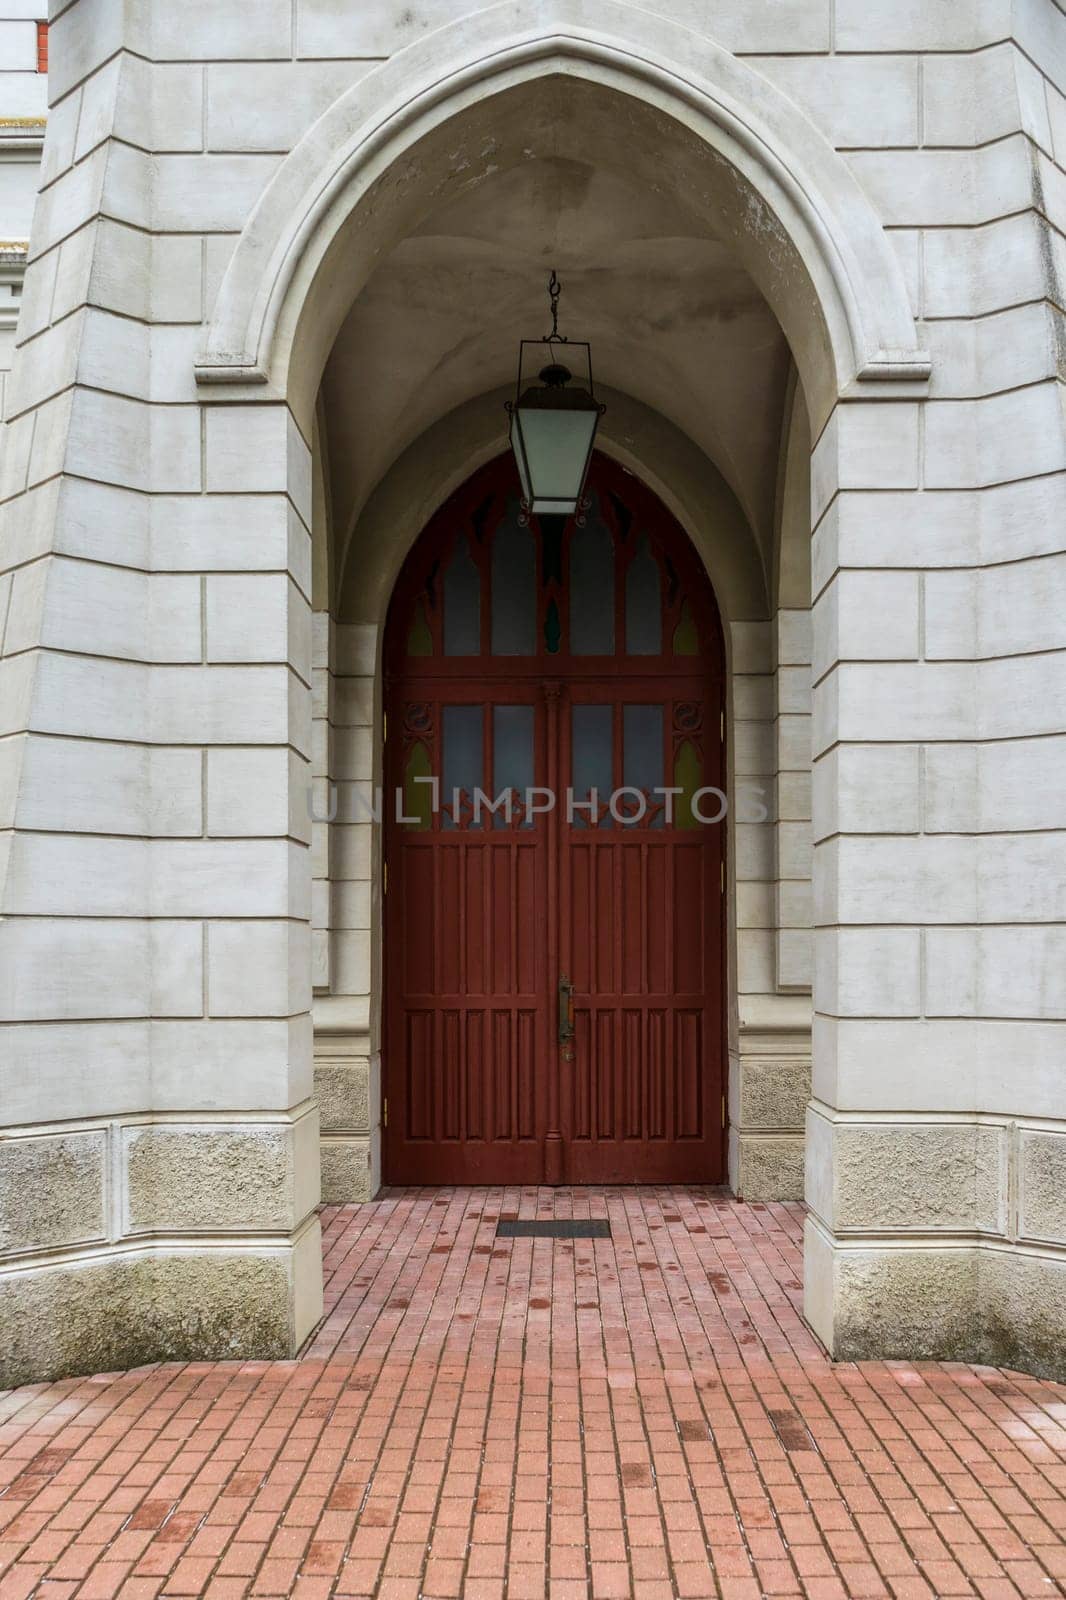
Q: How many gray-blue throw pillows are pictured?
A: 0